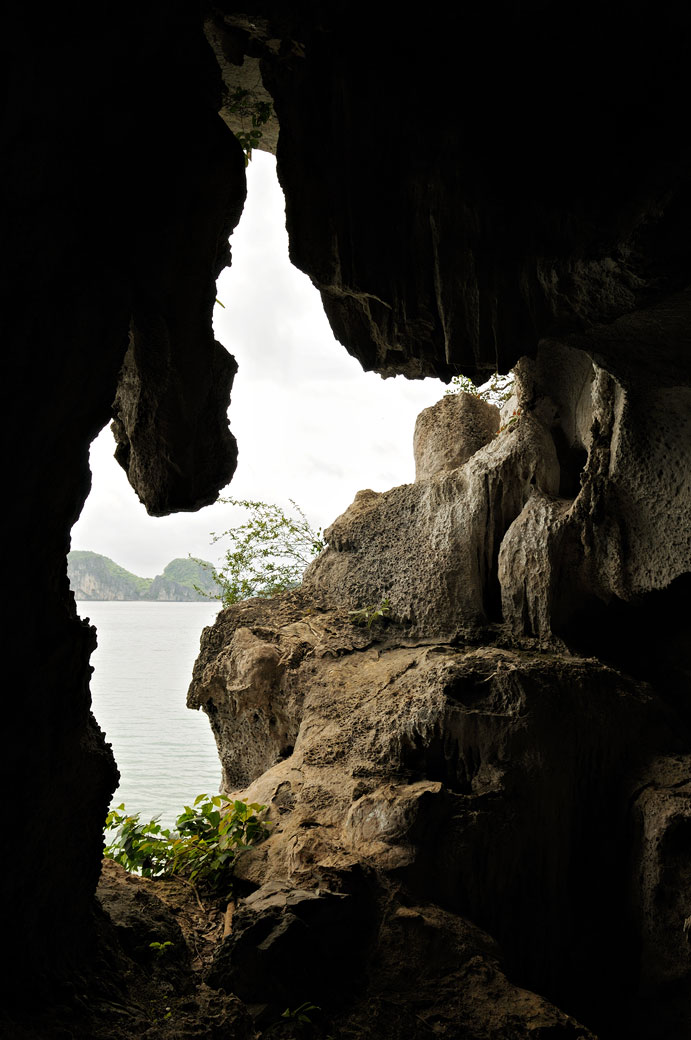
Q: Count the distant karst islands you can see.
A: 2